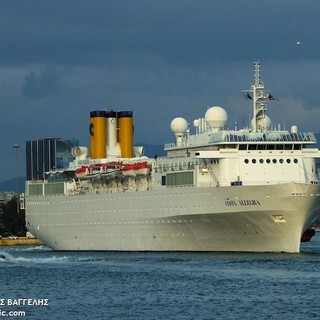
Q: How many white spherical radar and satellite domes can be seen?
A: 5